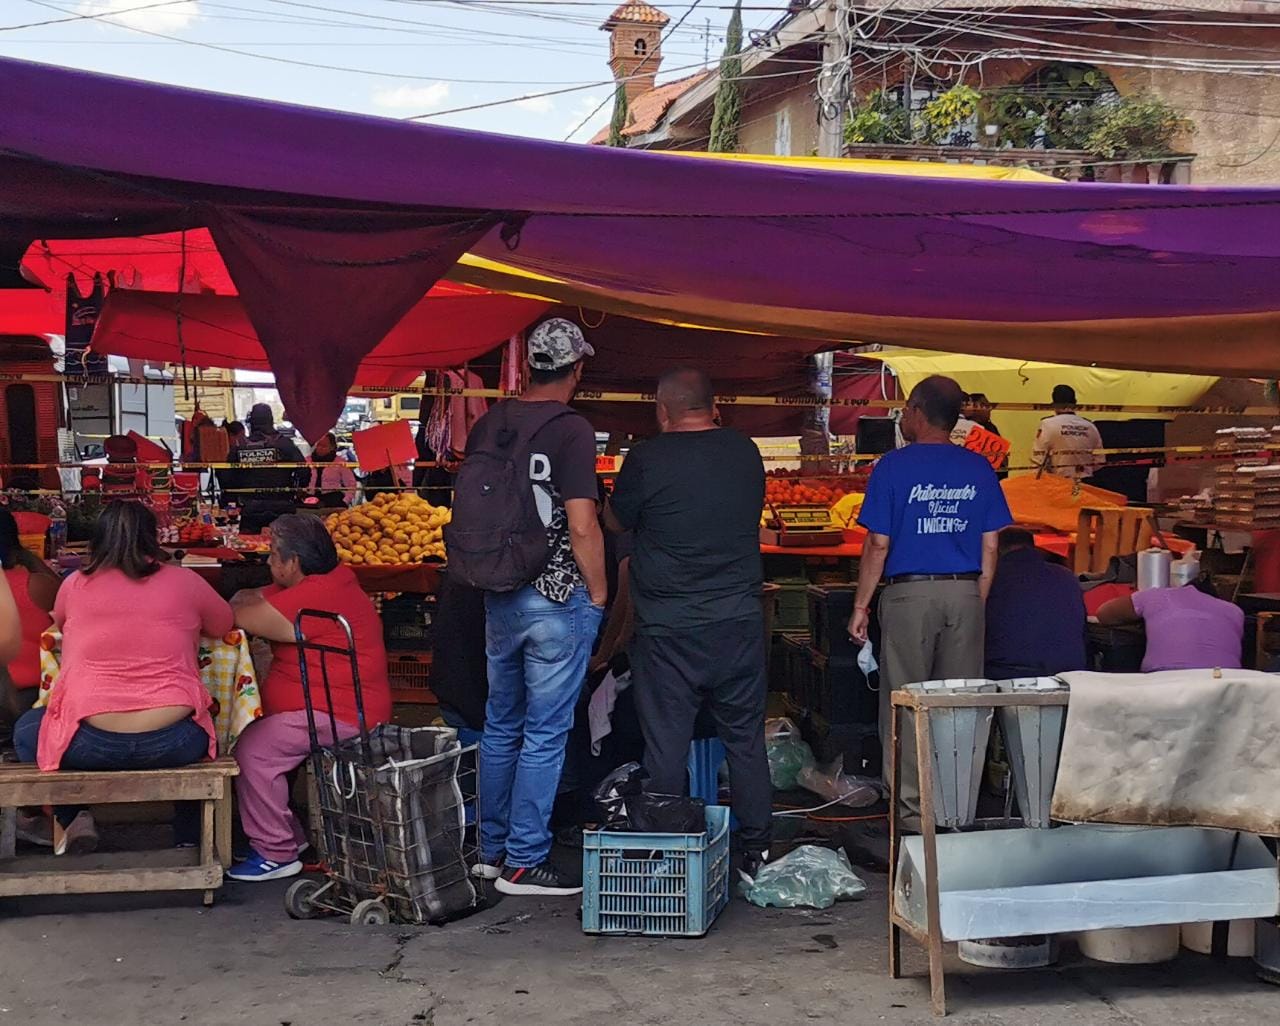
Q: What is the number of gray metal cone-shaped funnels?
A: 2